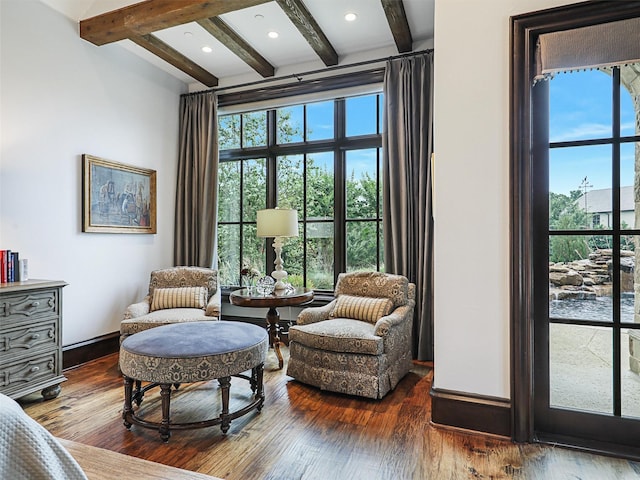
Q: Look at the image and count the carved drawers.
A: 3